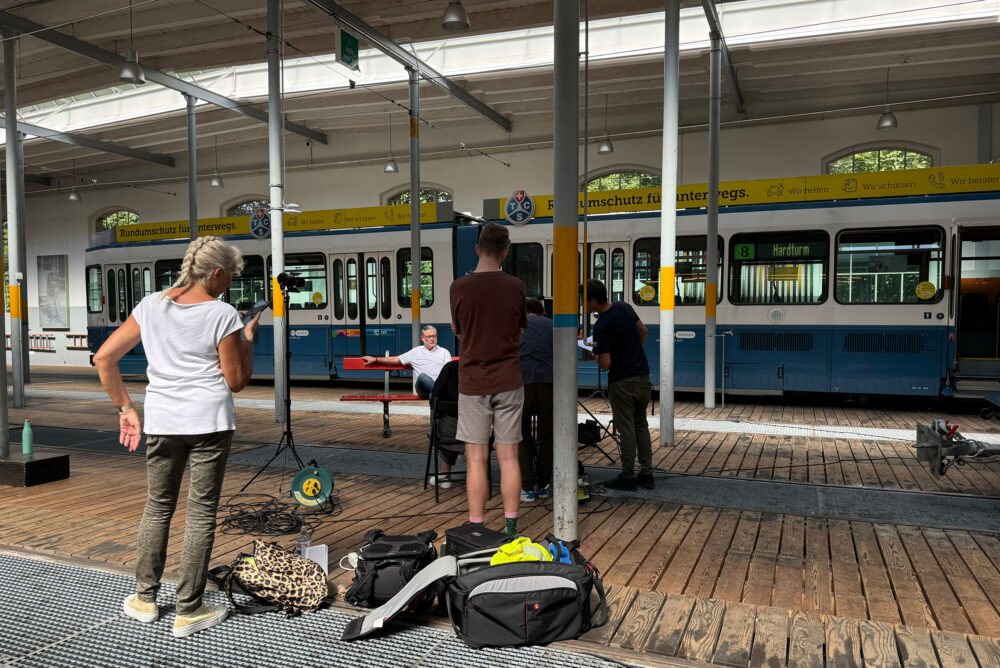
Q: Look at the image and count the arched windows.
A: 5